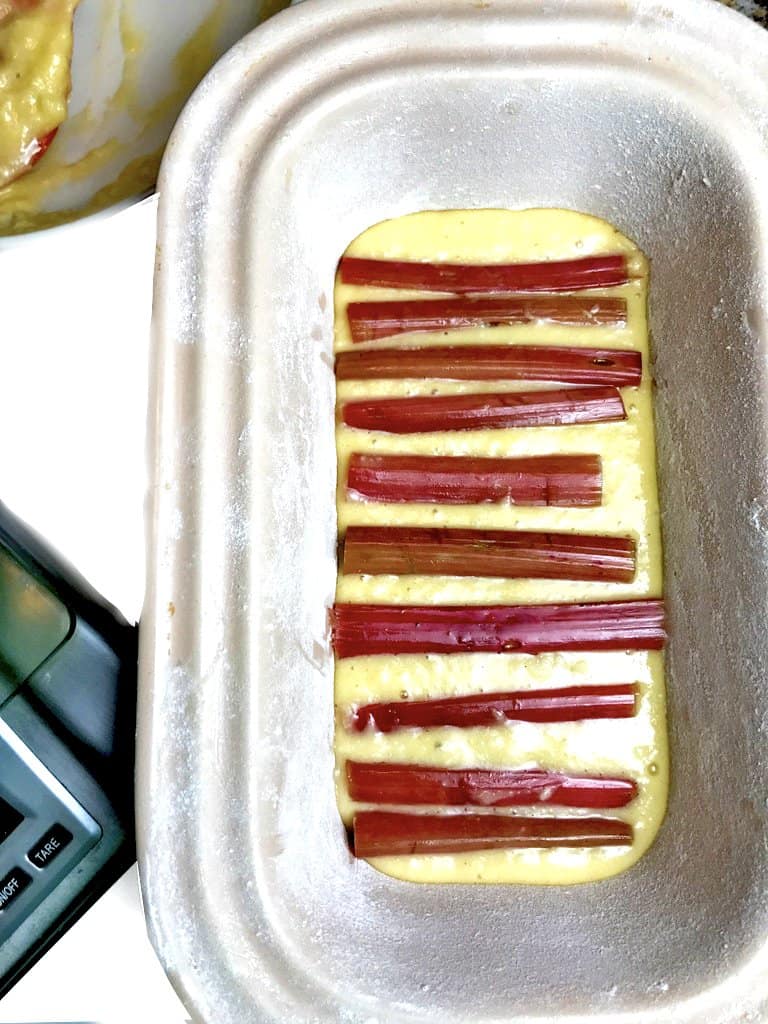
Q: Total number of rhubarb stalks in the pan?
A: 10